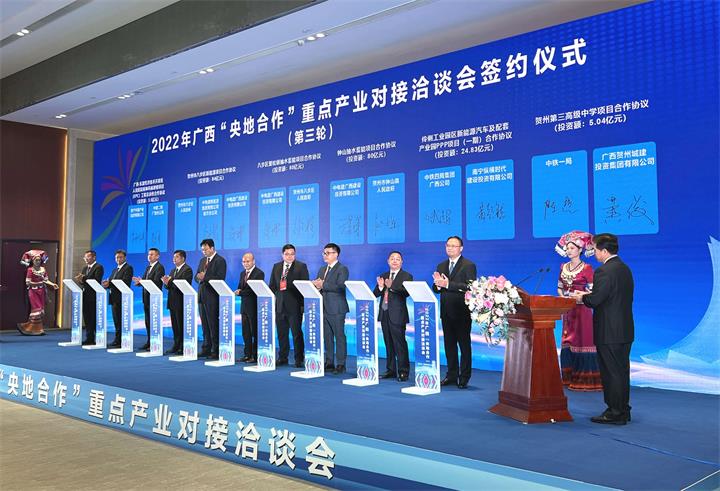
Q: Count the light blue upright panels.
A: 10